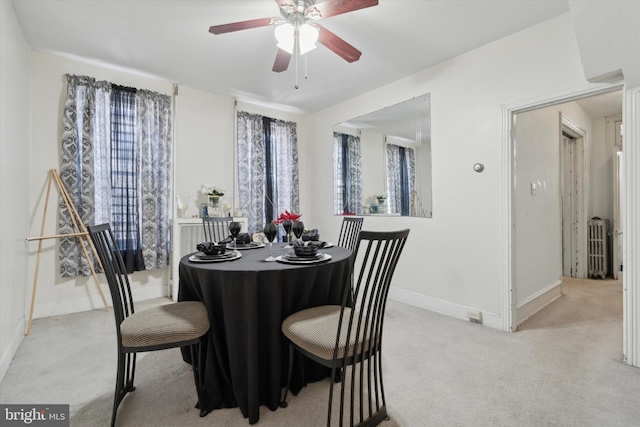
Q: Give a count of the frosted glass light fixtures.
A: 2